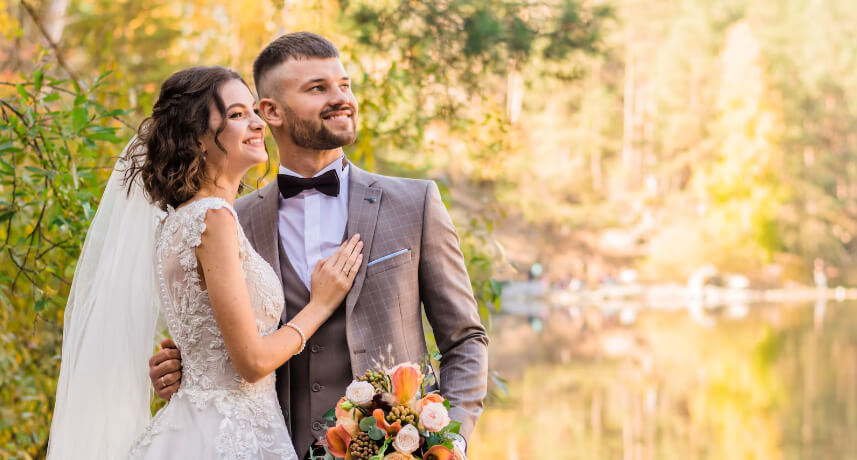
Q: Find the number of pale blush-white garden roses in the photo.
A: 3